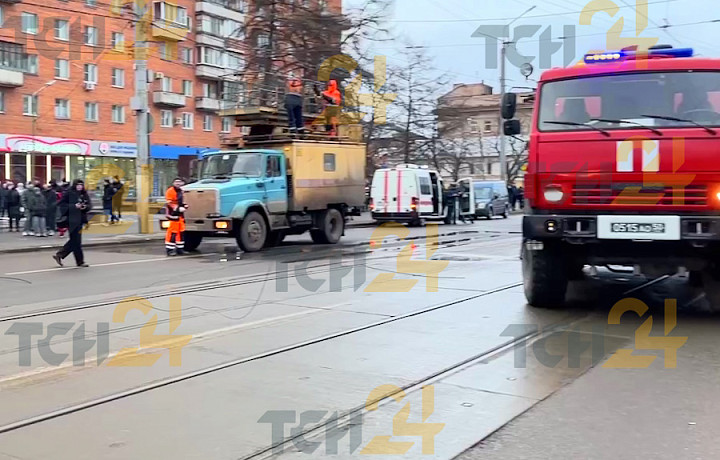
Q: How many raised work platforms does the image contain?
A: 1